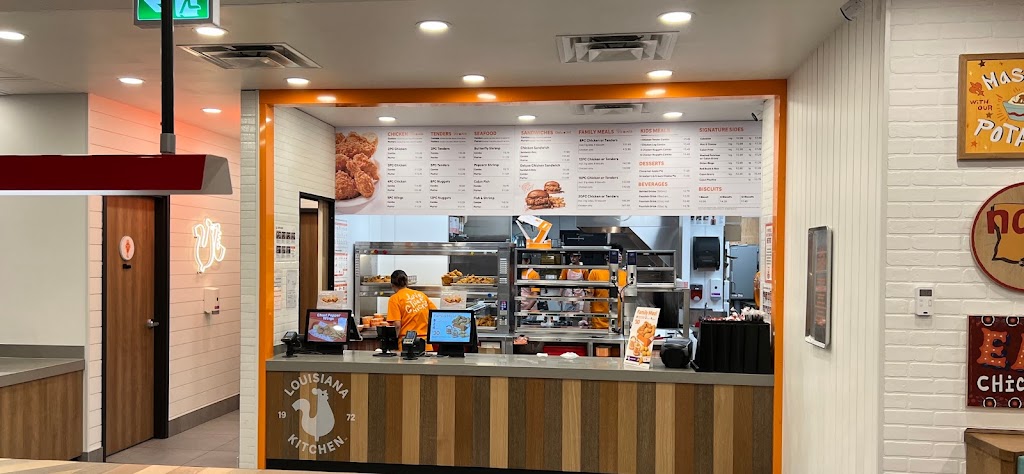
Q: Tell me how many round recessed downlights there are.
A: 12